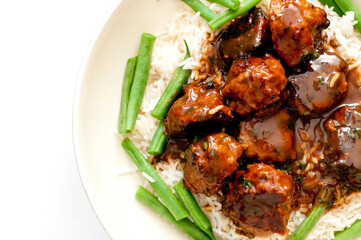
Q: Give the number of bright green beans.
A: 14